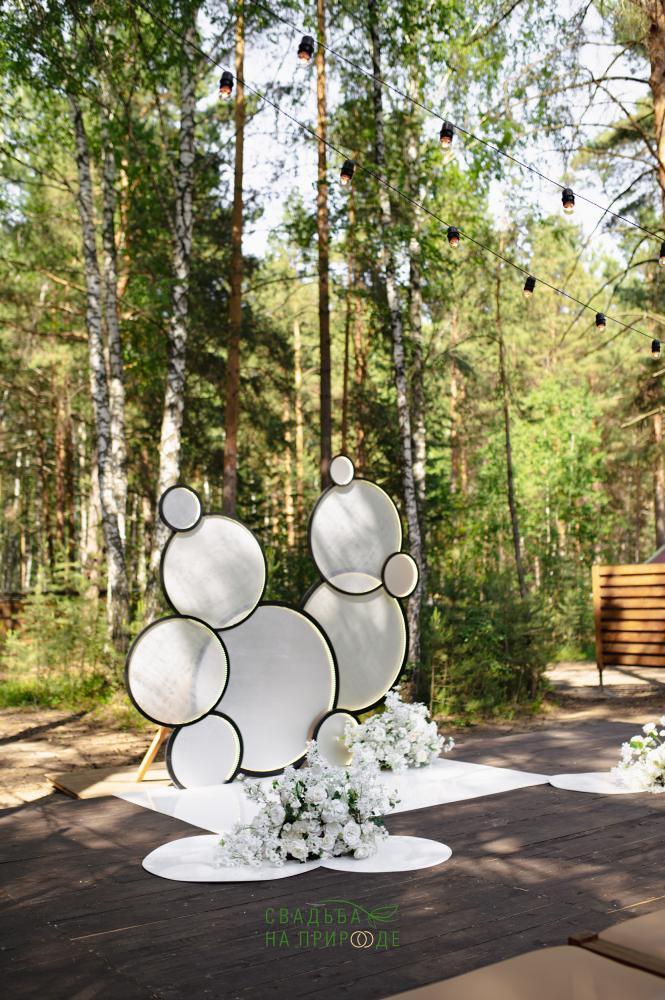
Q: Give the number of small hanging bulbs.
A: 10